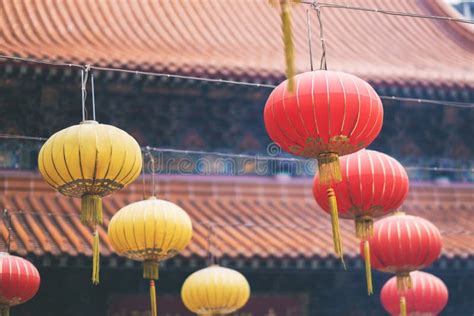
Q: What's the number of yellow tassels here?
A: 6